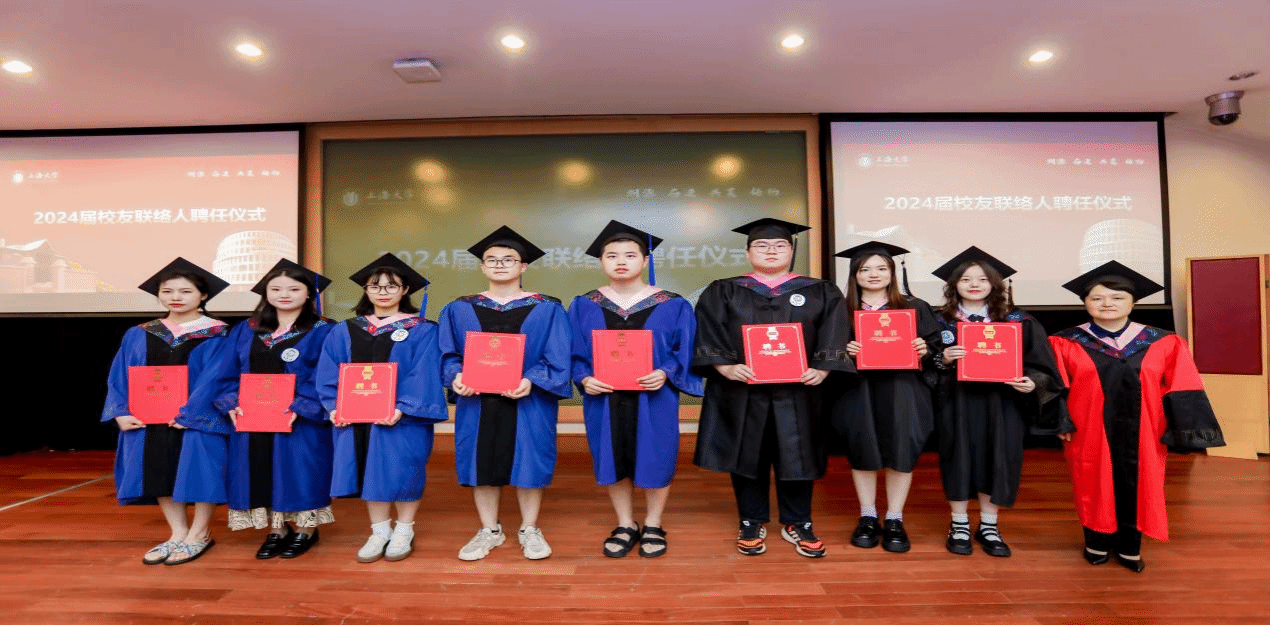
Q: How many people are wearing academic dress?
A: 9